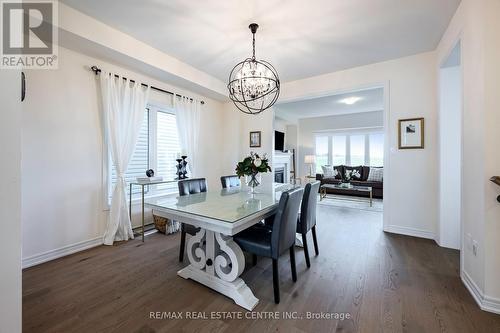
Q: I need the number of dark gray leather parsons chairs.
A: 4